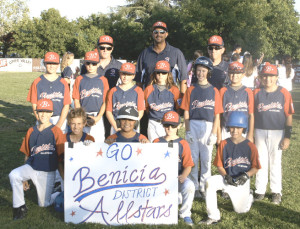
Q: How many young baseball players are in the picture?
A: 12